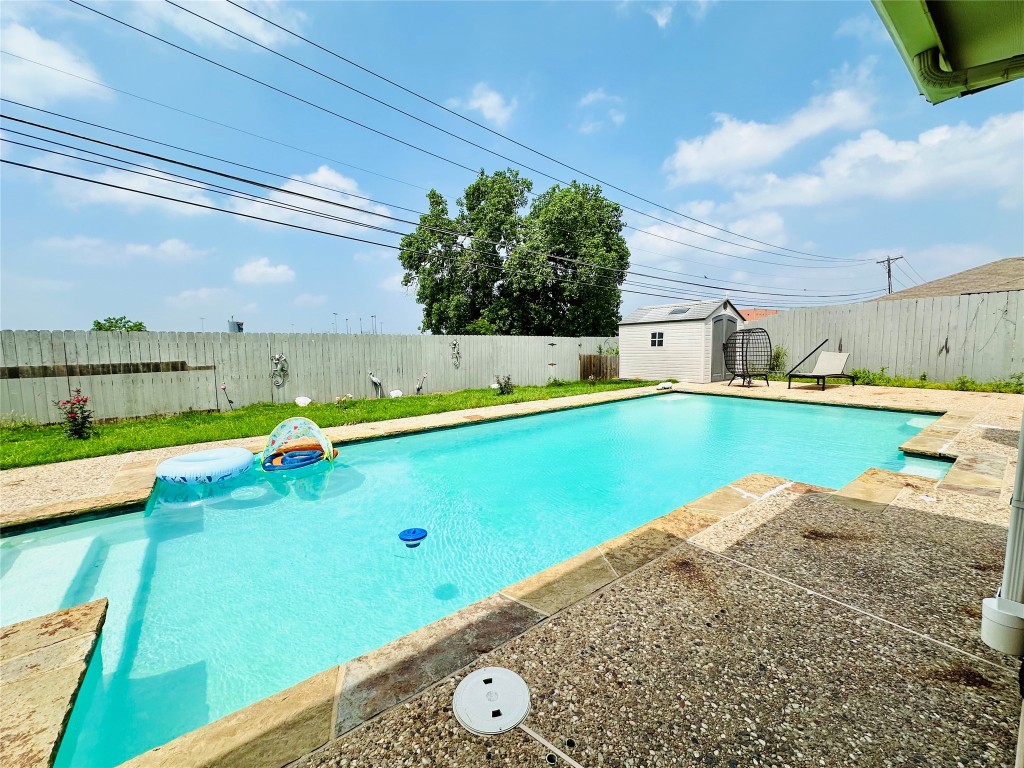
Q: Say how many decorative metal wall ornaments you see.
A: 2